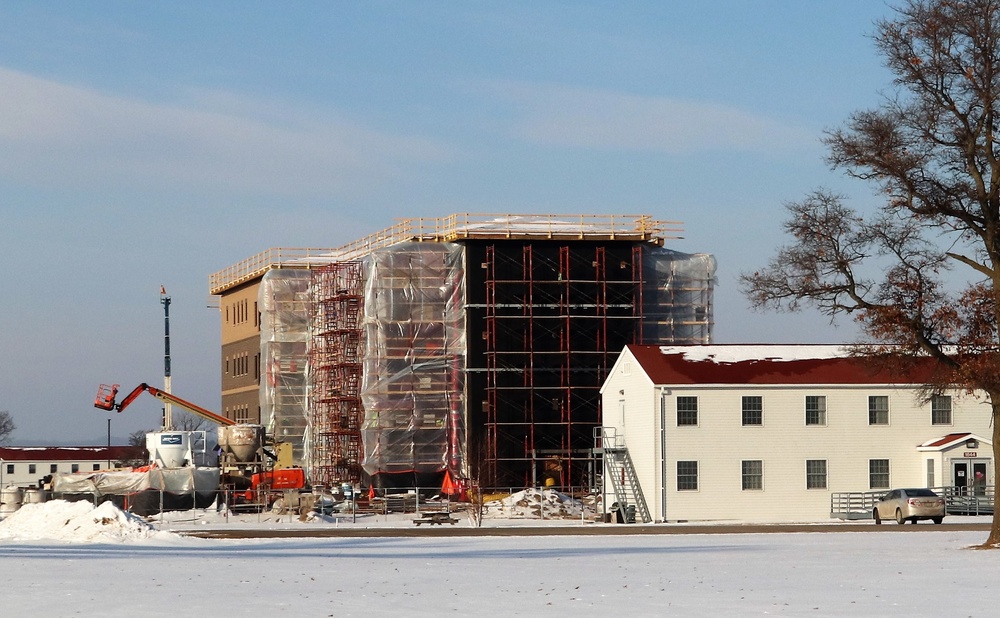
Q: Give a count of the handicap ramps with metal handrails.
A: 1